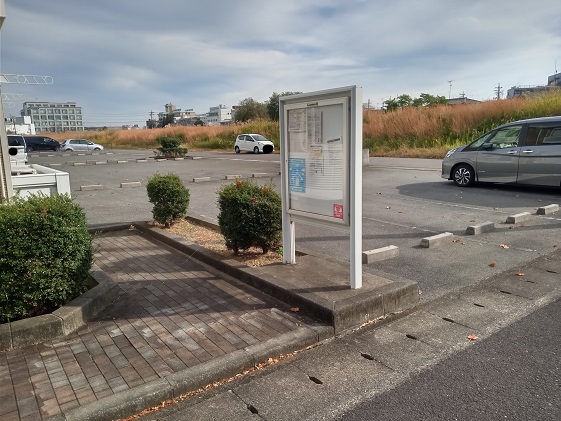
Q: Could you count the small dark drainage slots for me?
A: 9